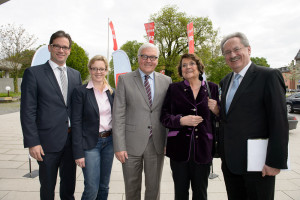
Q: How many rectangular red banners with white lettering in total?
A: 3